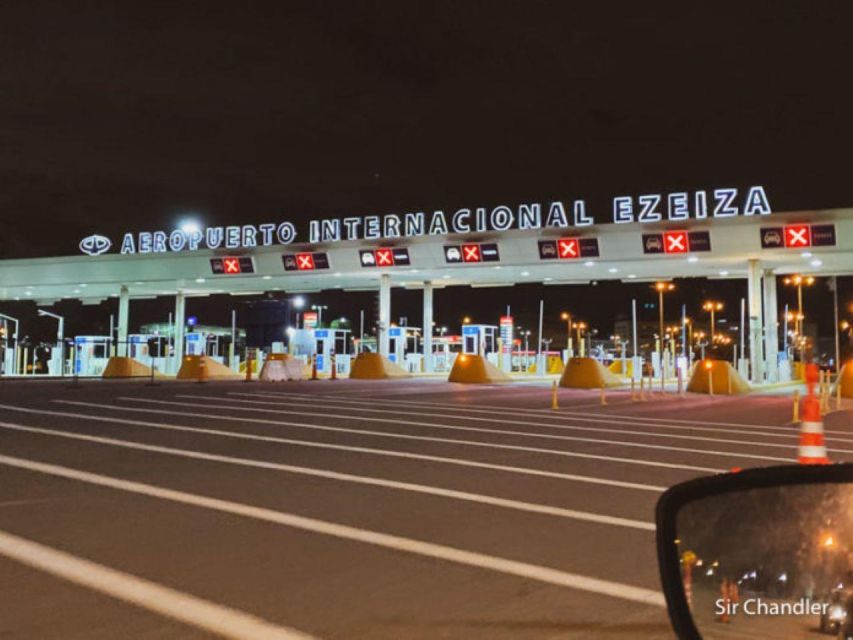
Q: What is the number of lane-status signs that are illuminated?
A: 7